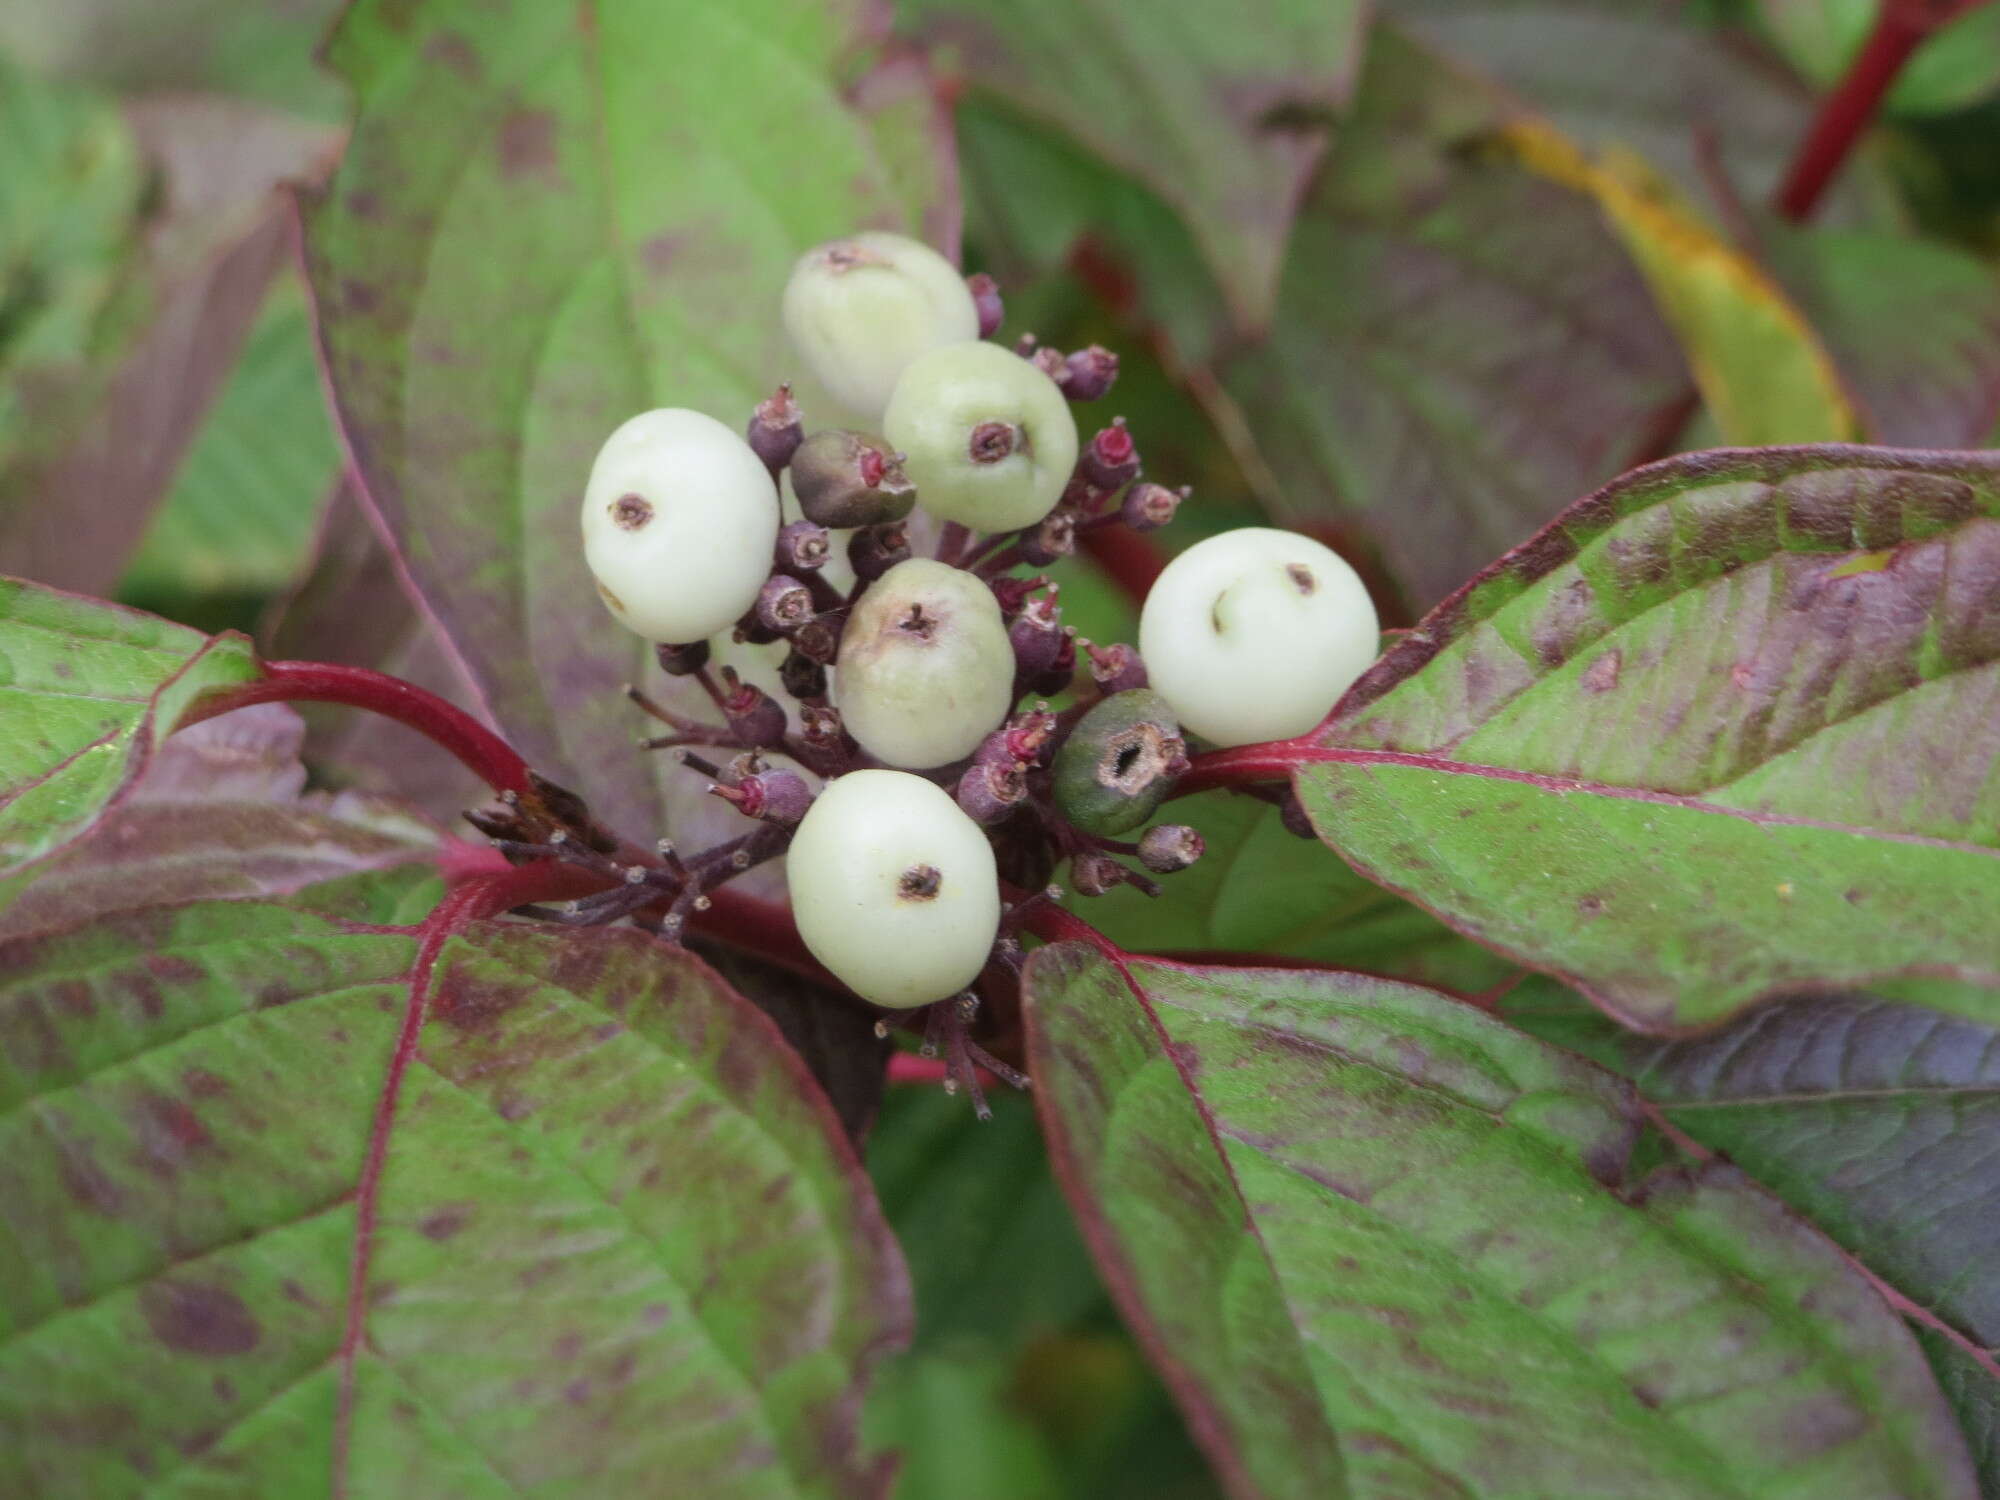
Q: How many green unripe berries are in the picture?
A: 2